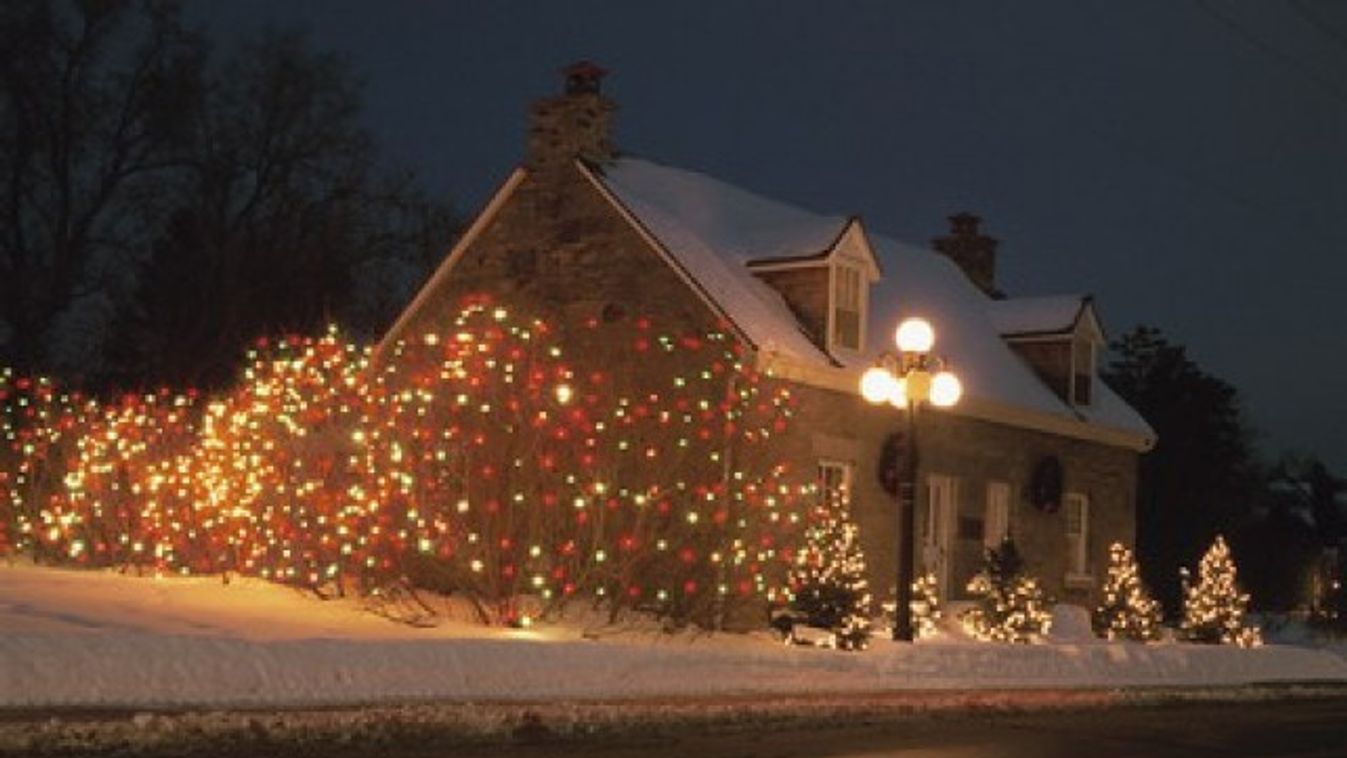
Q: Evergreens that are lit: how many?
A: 5